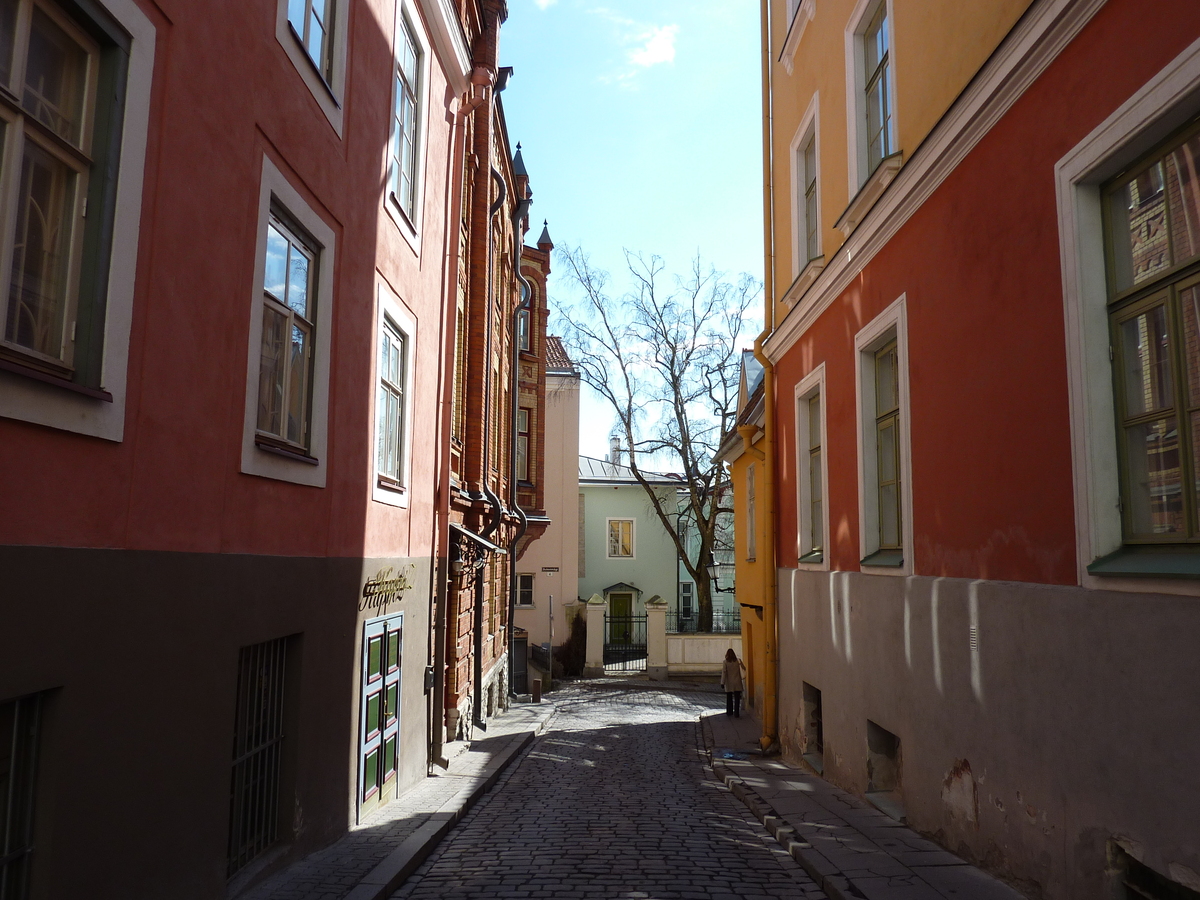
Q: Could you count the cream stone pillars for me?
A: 2